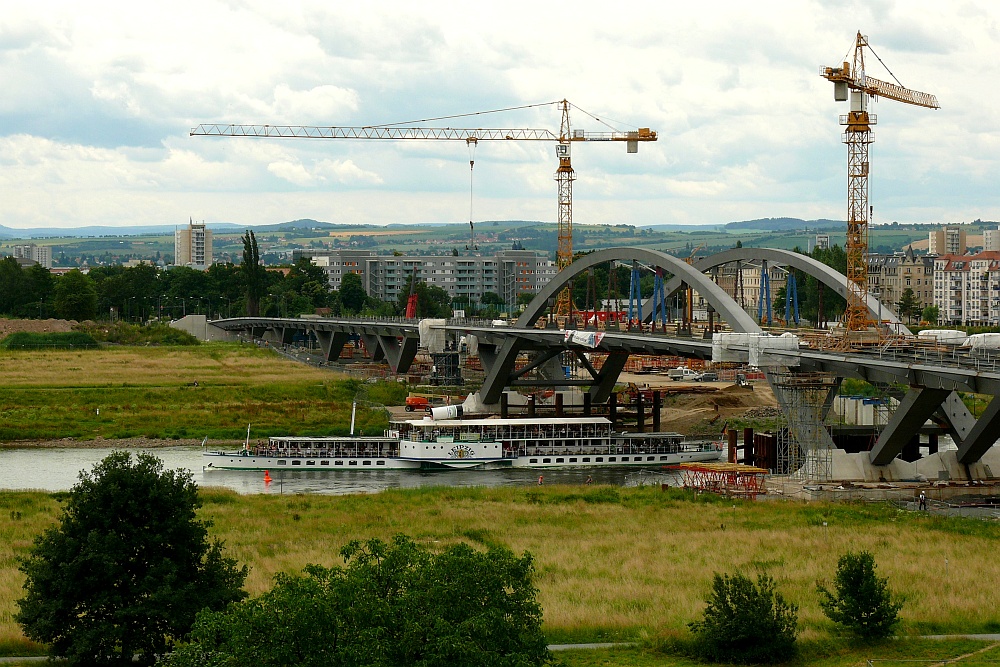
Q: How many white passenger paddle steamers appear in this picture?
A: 1